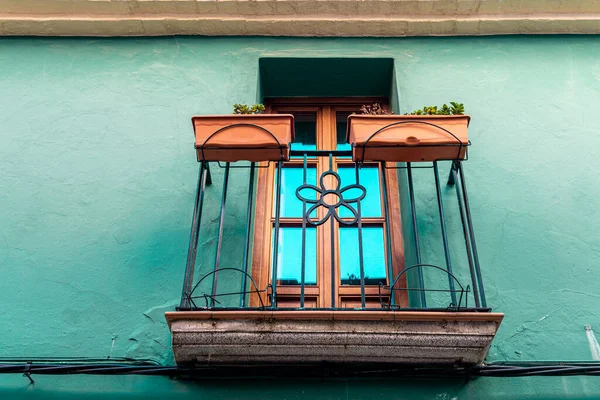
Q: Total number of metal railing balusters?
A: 13